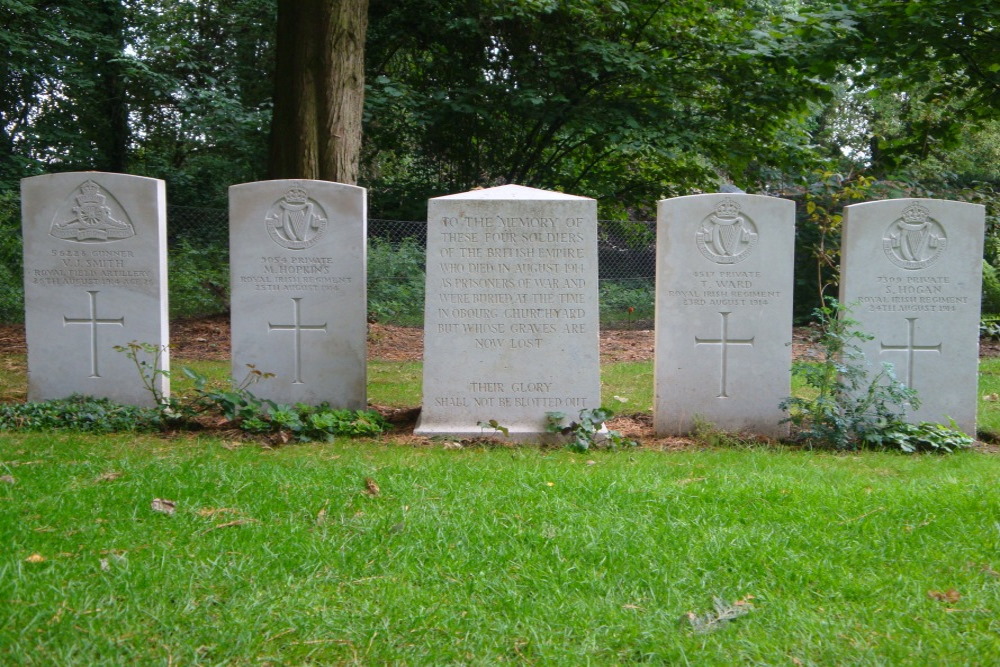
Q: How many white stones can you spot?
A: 5